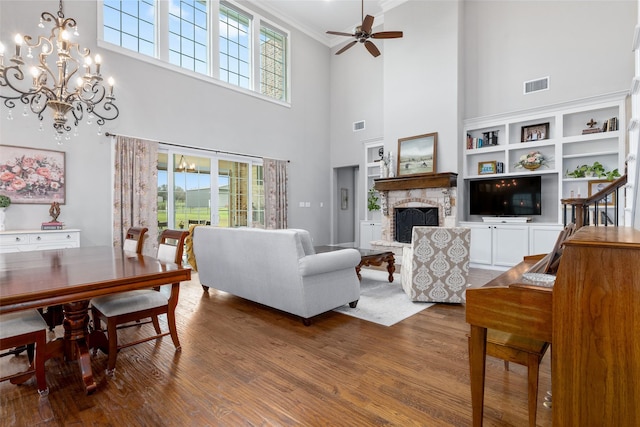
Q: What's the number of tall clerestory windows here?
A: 4